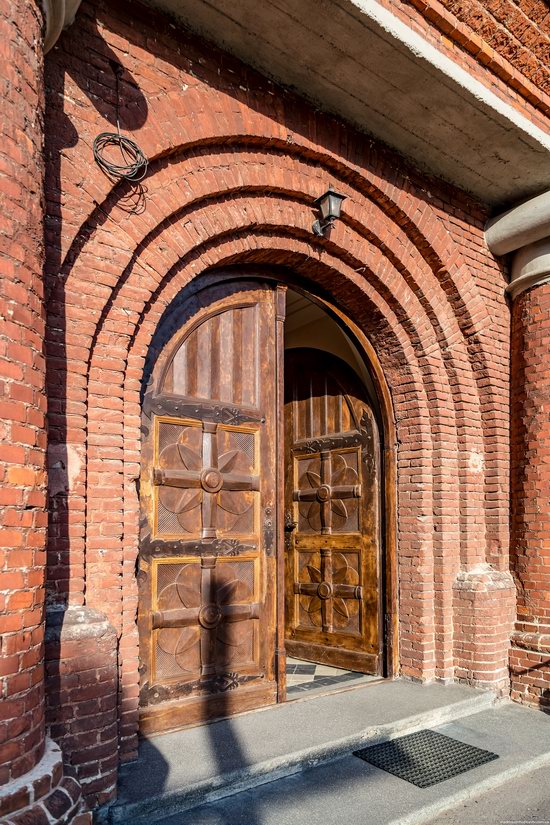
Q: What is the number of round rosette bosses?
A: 4